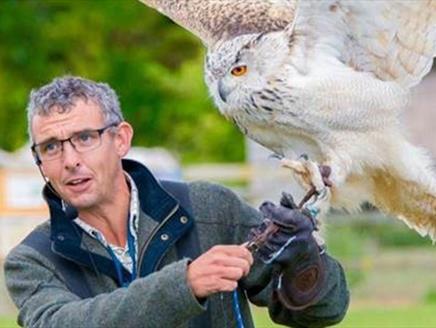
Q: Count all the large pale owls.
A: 1